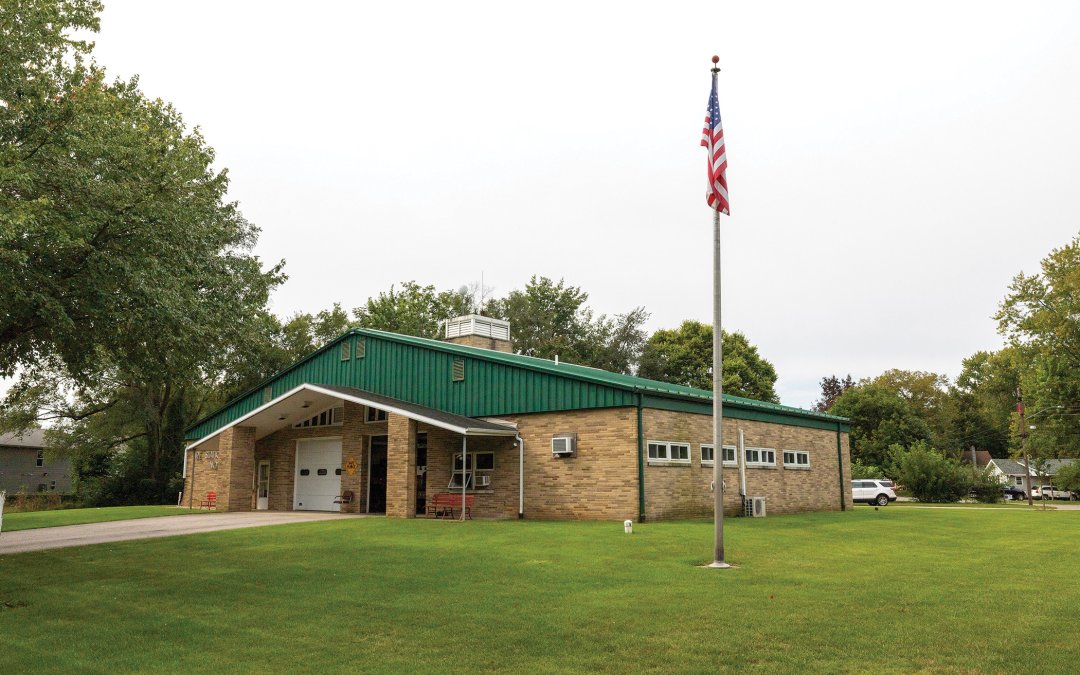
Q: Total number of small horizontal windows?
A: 4